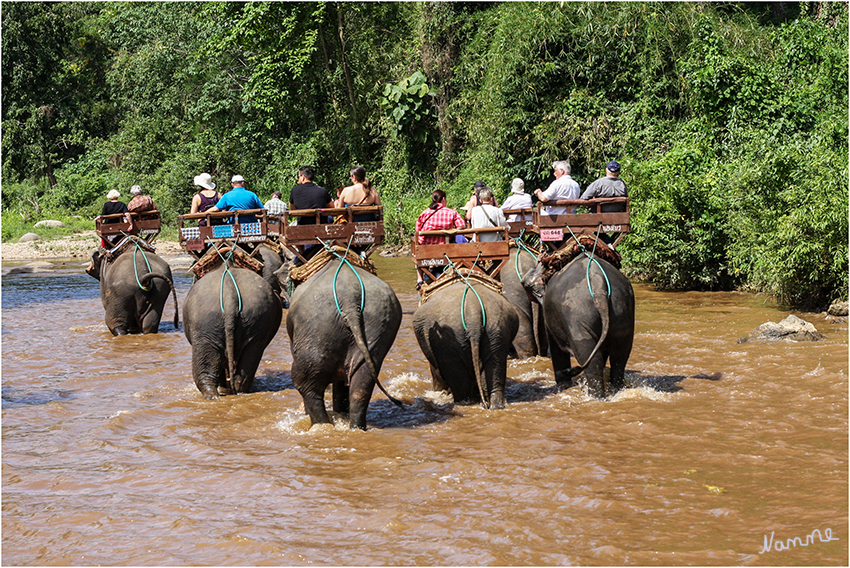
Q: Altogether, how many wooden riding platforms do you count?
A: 7